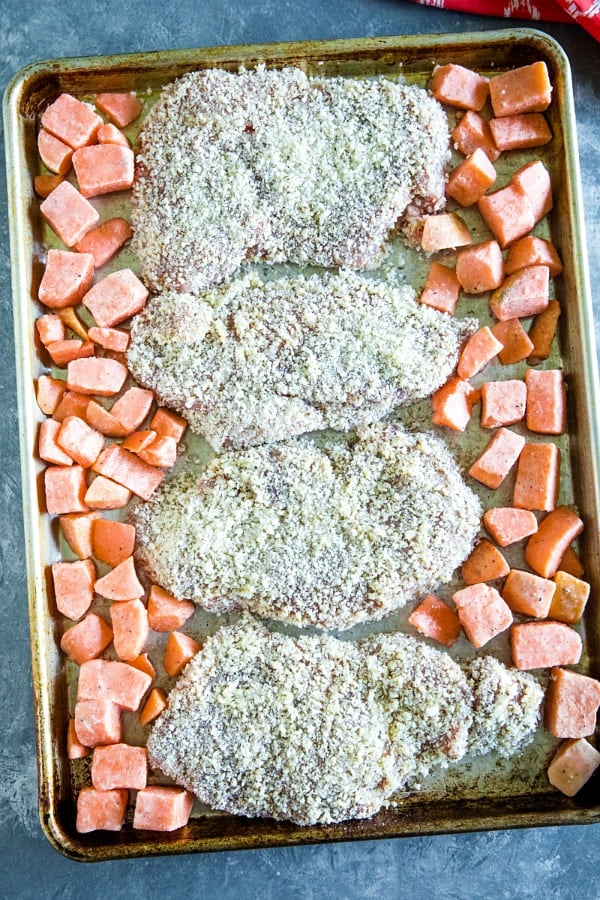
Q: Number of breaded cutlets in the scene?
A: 4